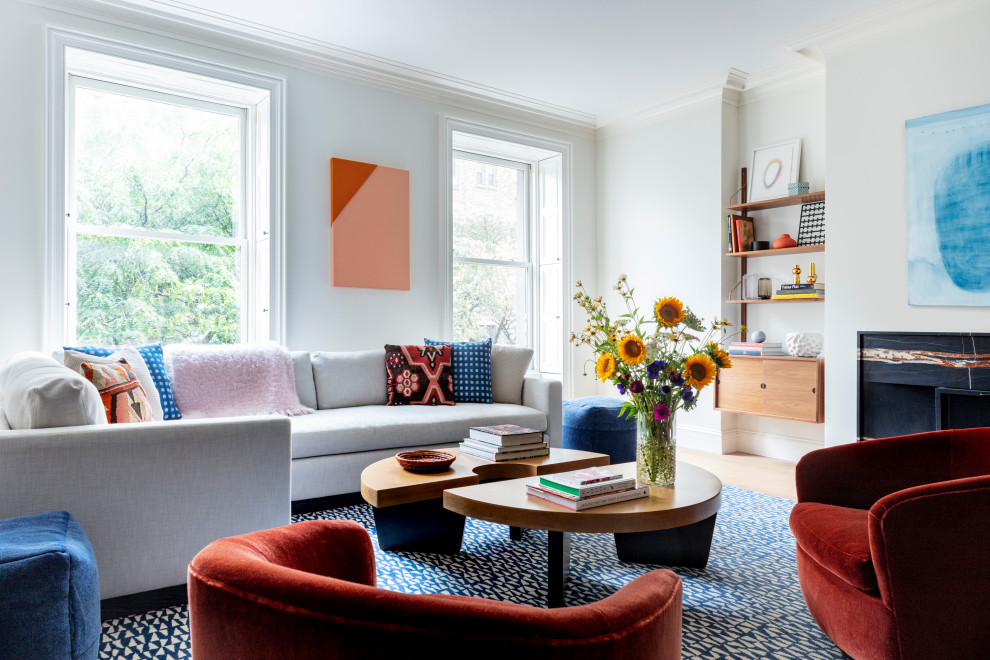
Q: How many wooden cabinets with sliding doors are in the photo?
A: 1